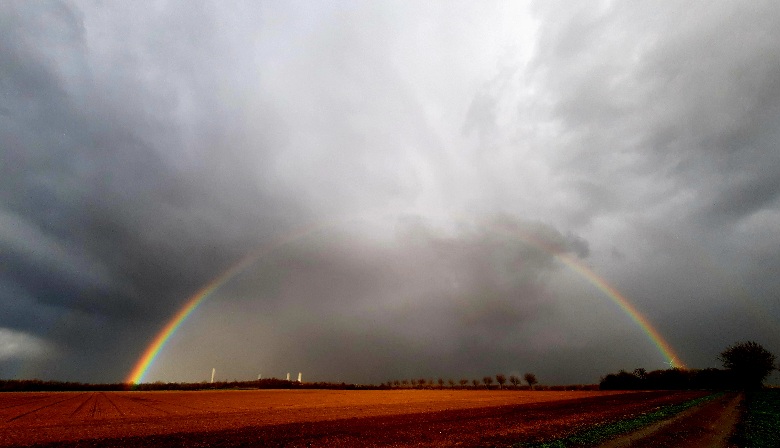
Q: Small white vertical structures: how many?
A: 4